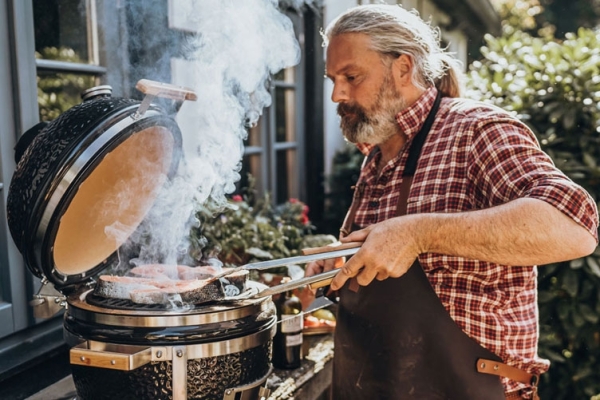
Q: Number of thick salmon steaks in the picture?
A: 2